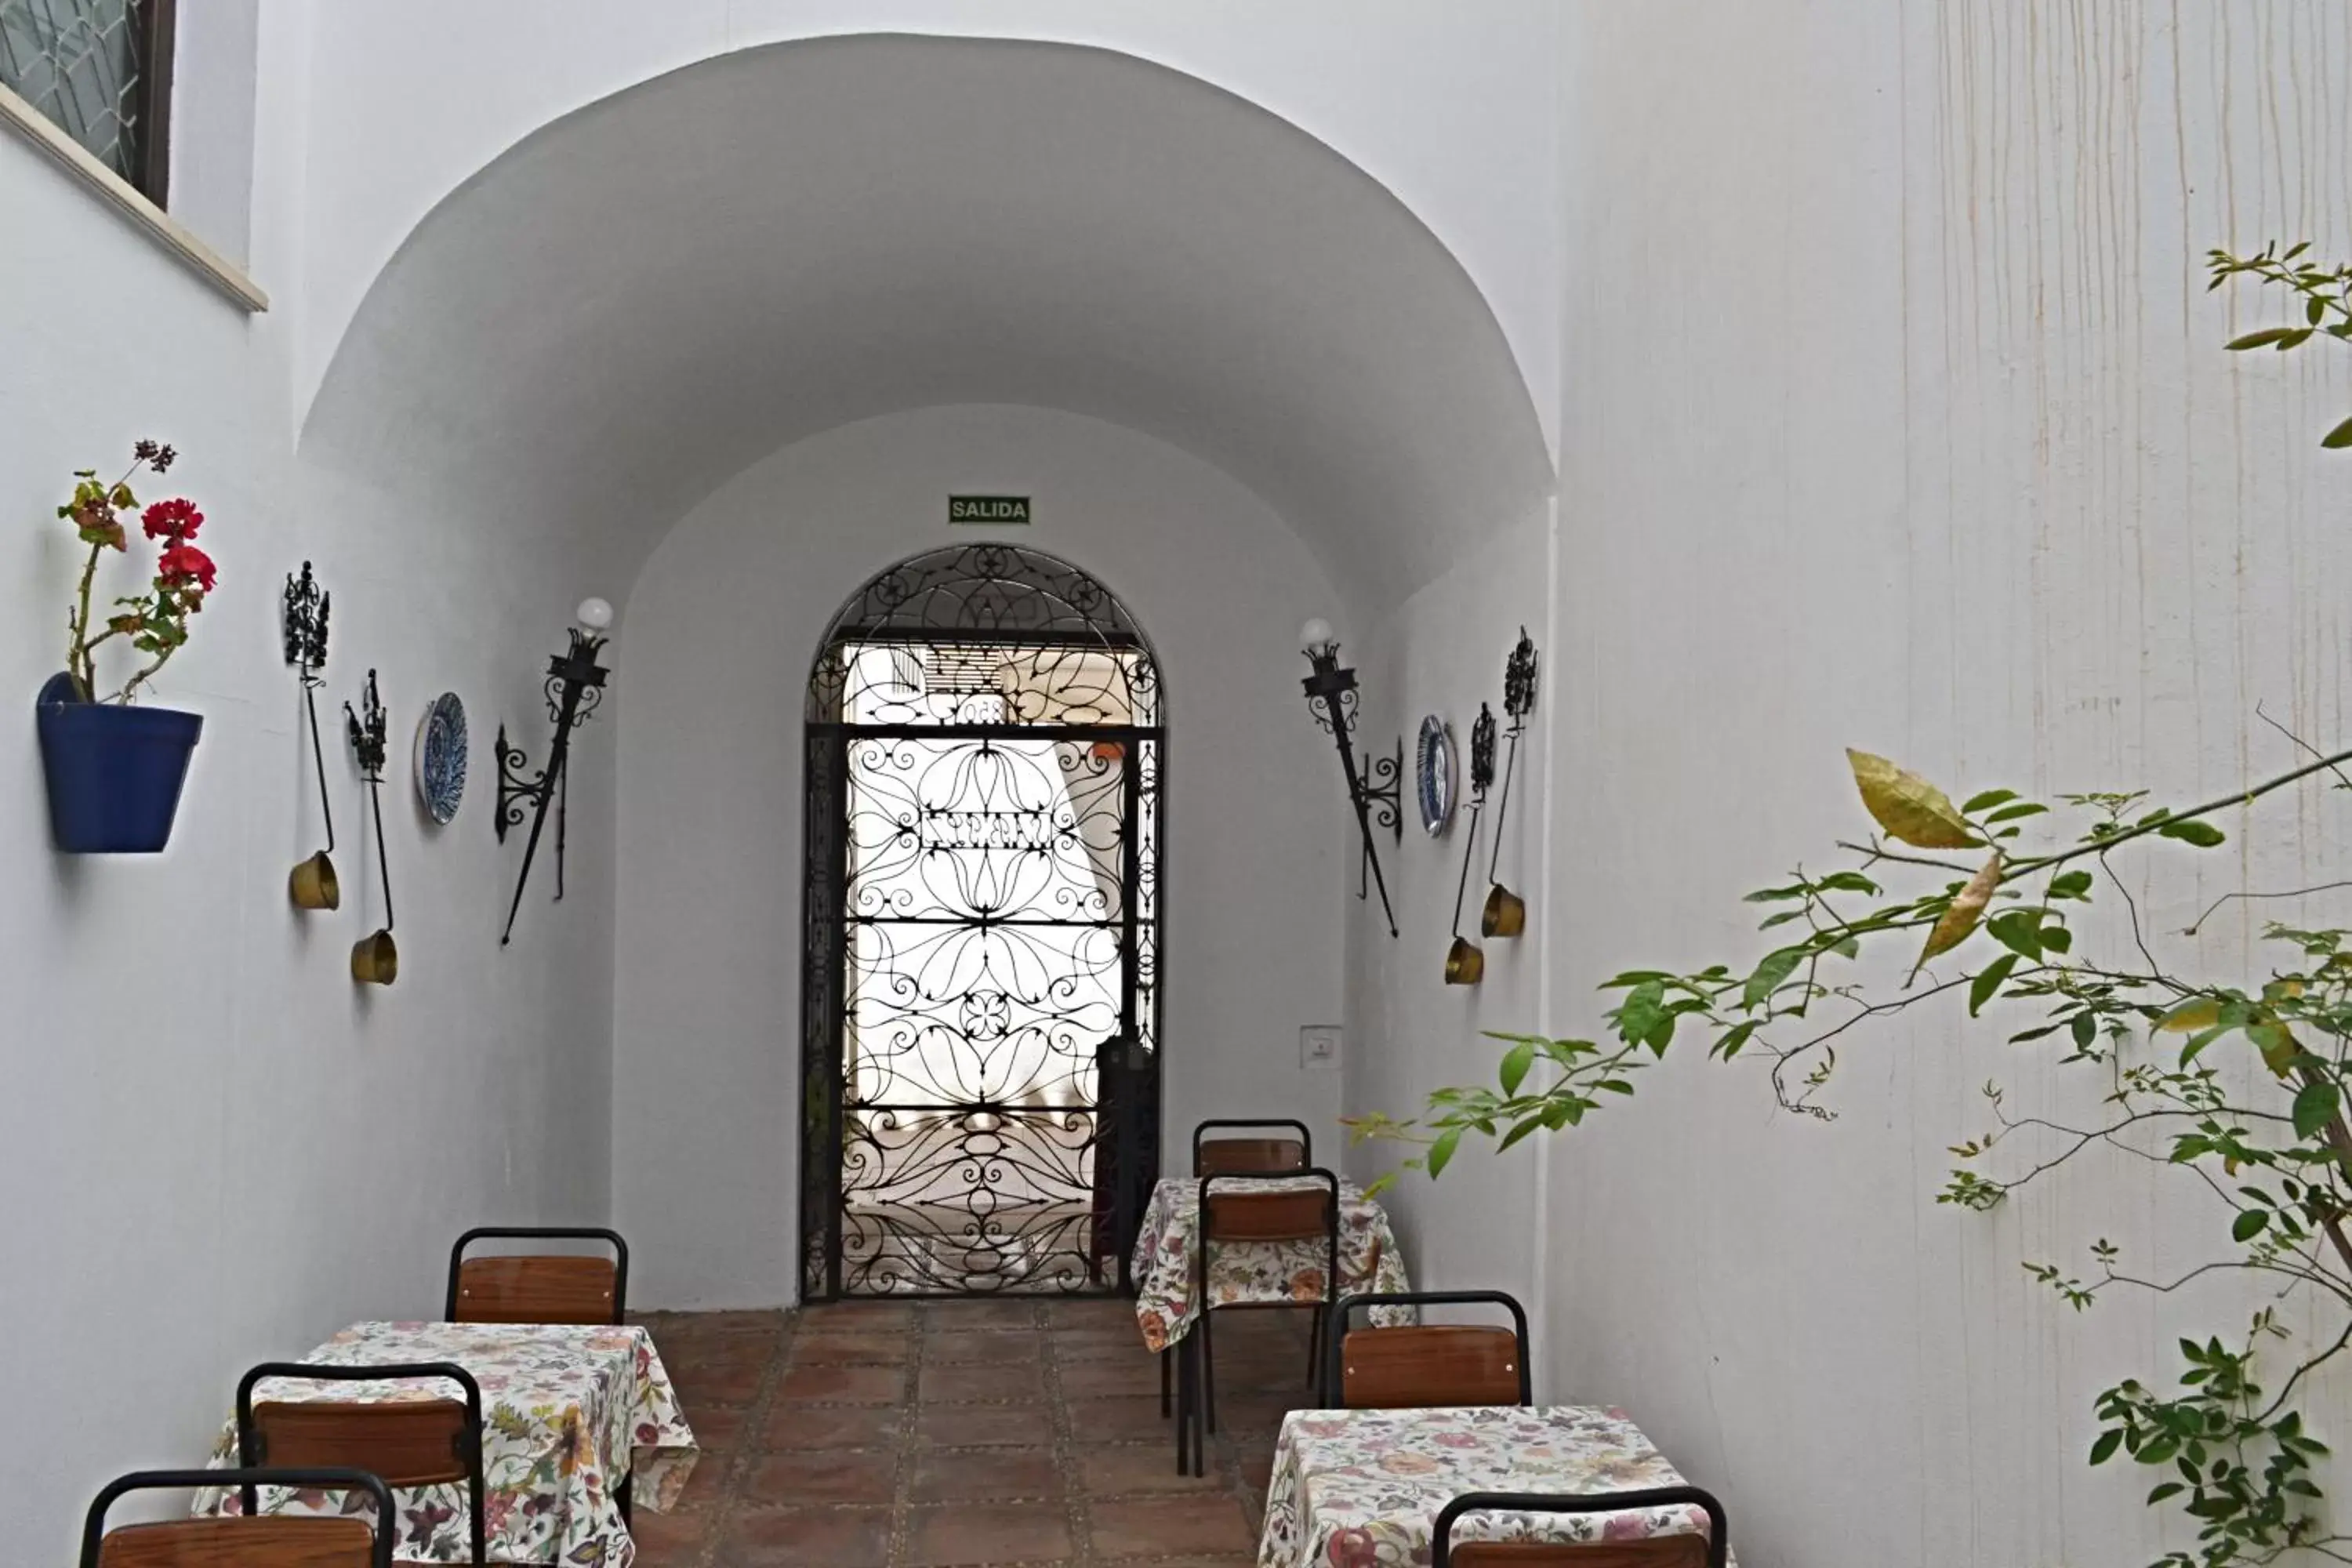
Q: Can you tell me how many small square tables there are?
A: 3